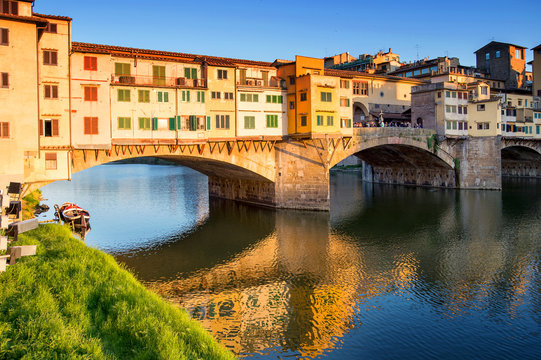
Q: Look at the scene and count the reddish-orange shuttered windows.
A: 3